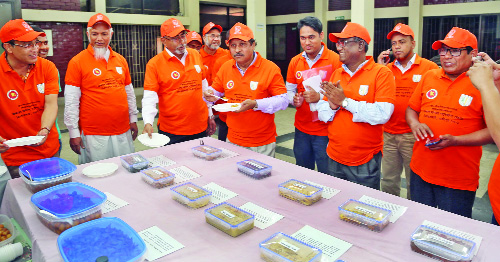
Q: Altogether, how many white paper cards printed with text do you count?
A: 11